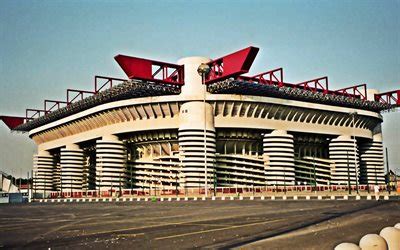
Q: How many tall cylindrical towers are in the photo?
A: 7